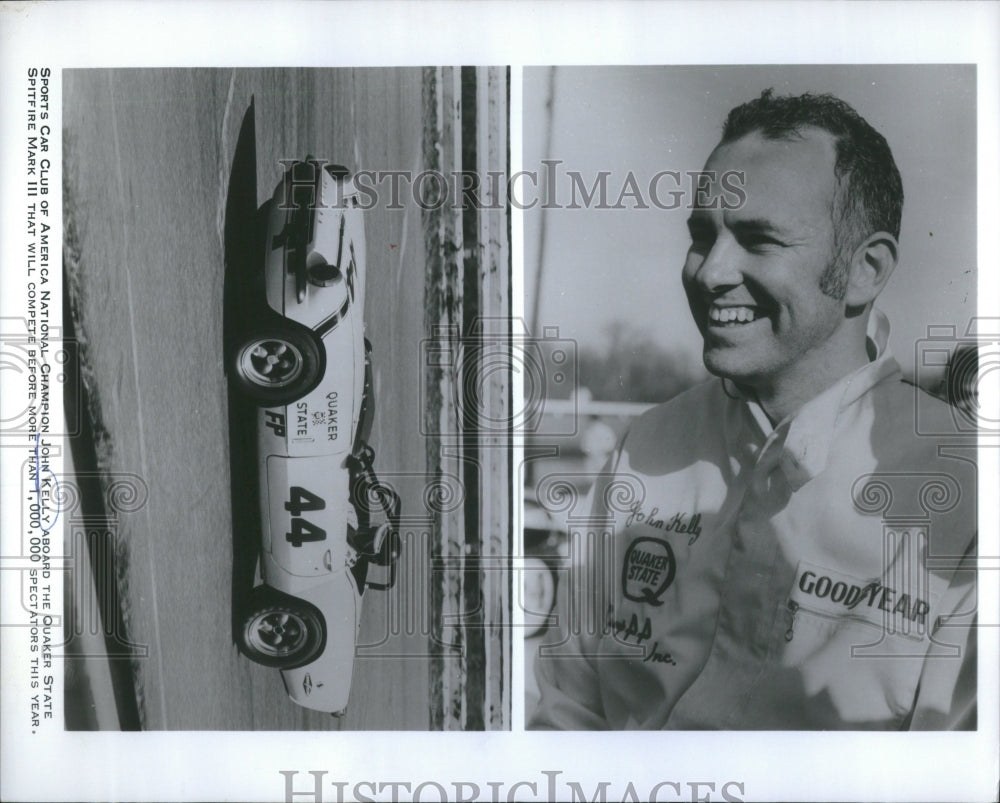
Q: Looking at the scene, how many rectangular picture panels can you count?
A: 2